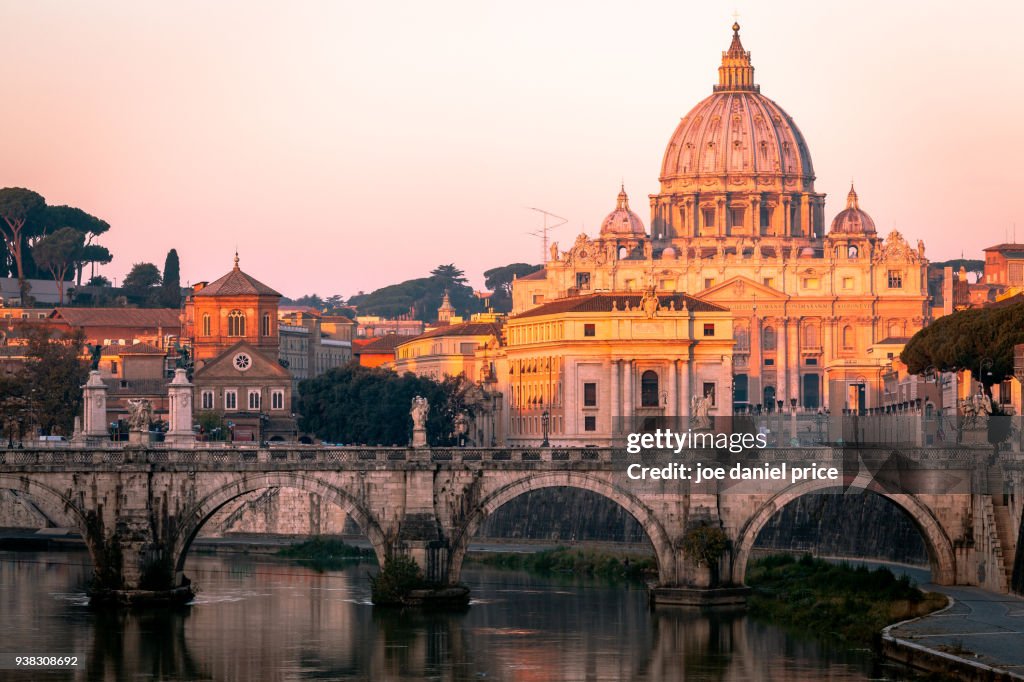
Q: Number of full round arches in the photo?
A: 3